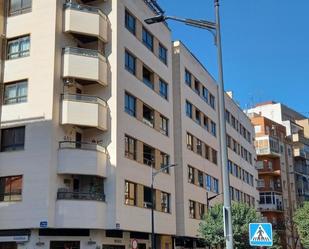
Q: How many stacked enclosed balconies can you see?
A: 5